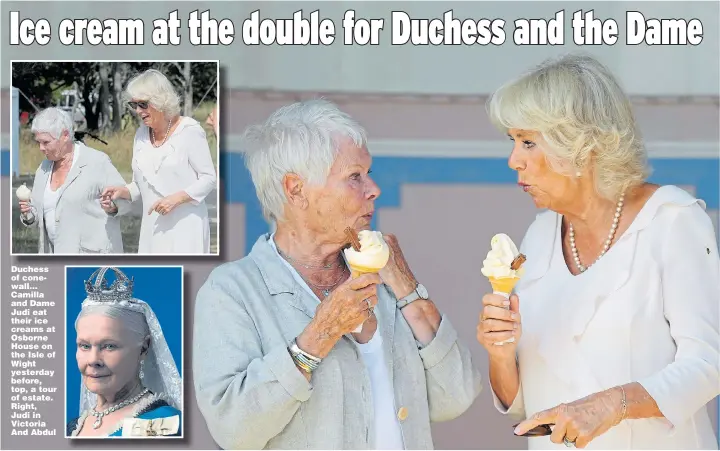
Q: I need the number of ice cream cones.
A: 3